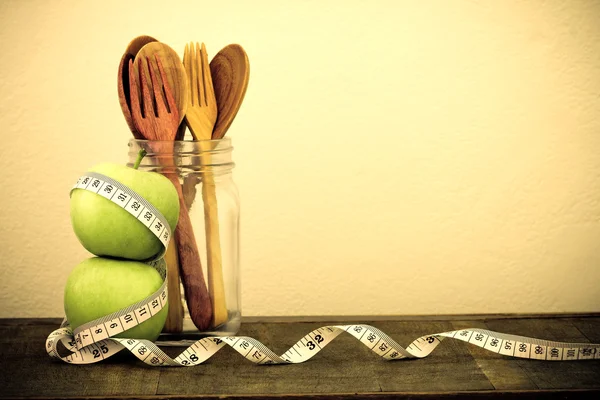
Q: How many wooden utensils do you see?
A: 5